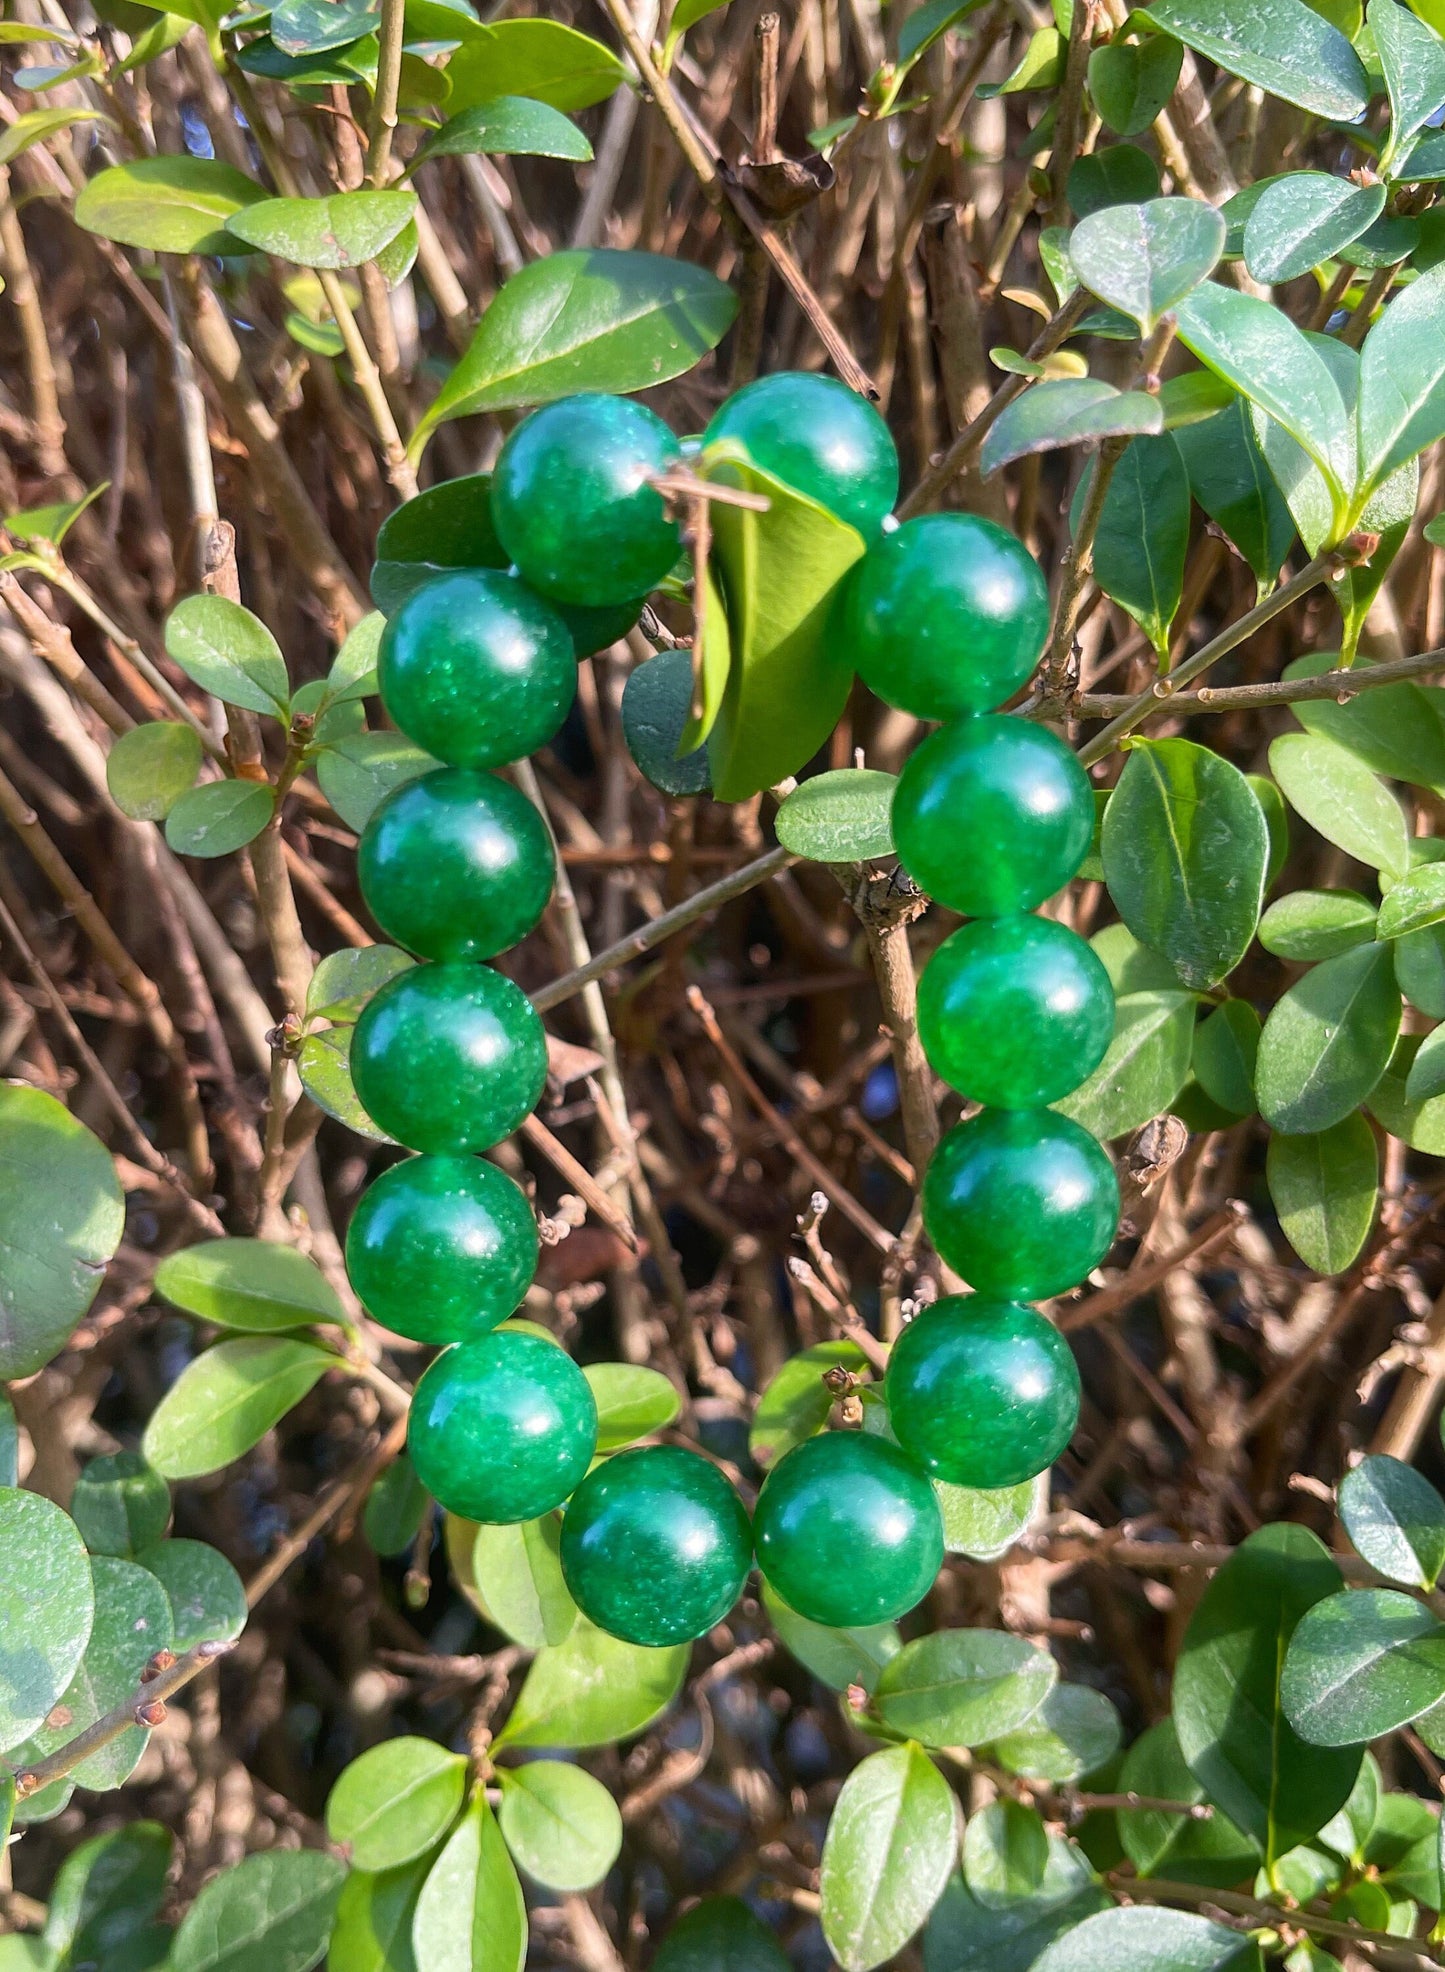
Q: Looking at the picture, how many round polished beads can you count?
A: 14